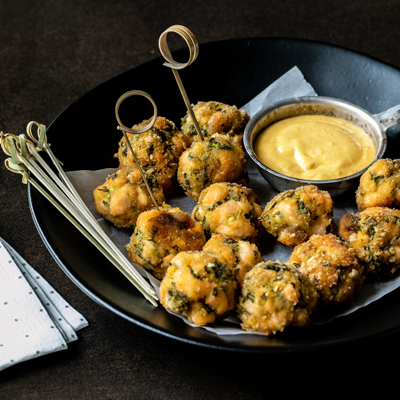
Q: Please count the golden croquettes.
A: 13